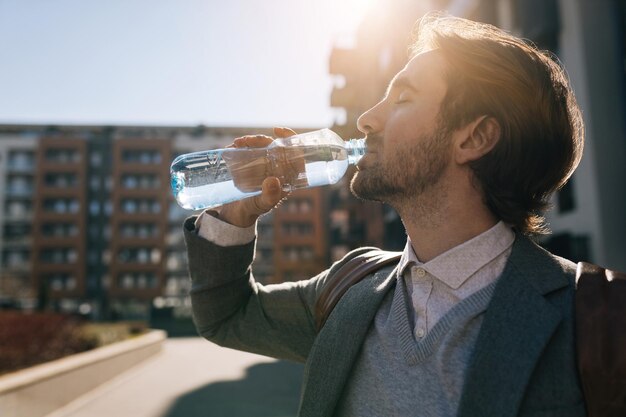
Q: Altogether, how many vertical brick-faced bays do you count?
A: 3